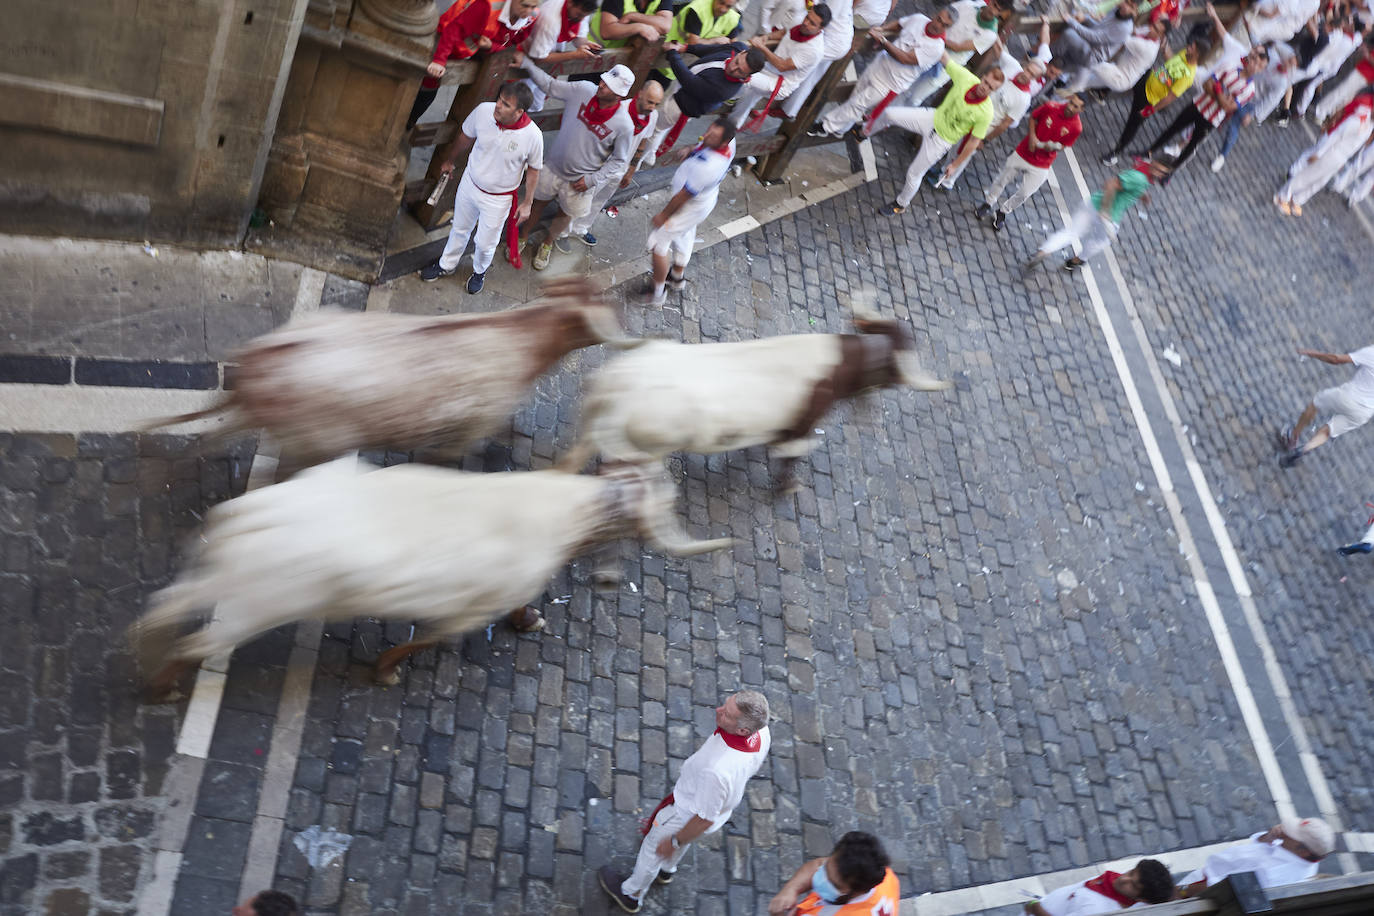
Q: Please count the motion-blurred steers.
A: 3